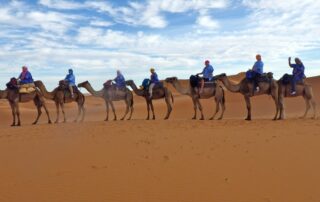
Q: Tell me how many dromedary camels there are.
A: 7